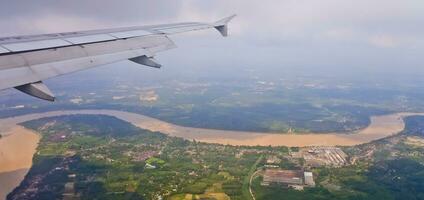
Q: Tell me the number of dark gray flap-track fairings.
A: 2